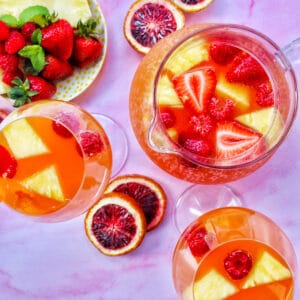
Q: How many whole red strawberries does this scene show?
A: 4